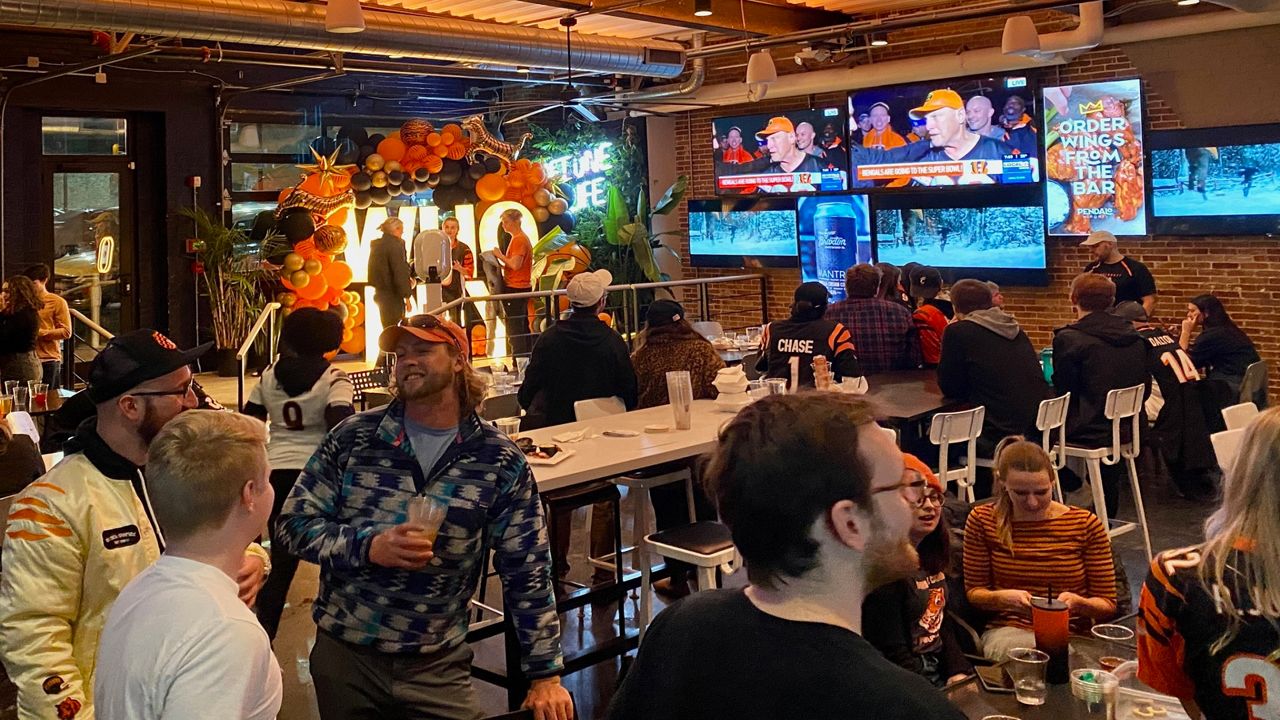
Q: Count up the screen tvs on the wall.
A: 7